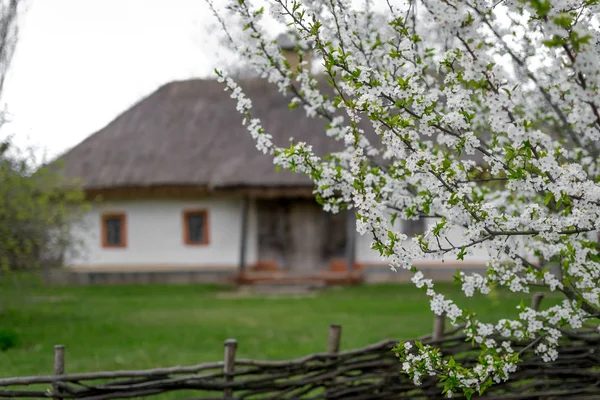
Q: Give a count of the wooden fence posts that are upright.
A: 5